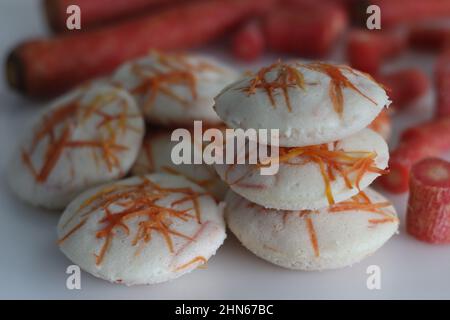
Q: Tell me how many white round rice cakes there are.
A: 7